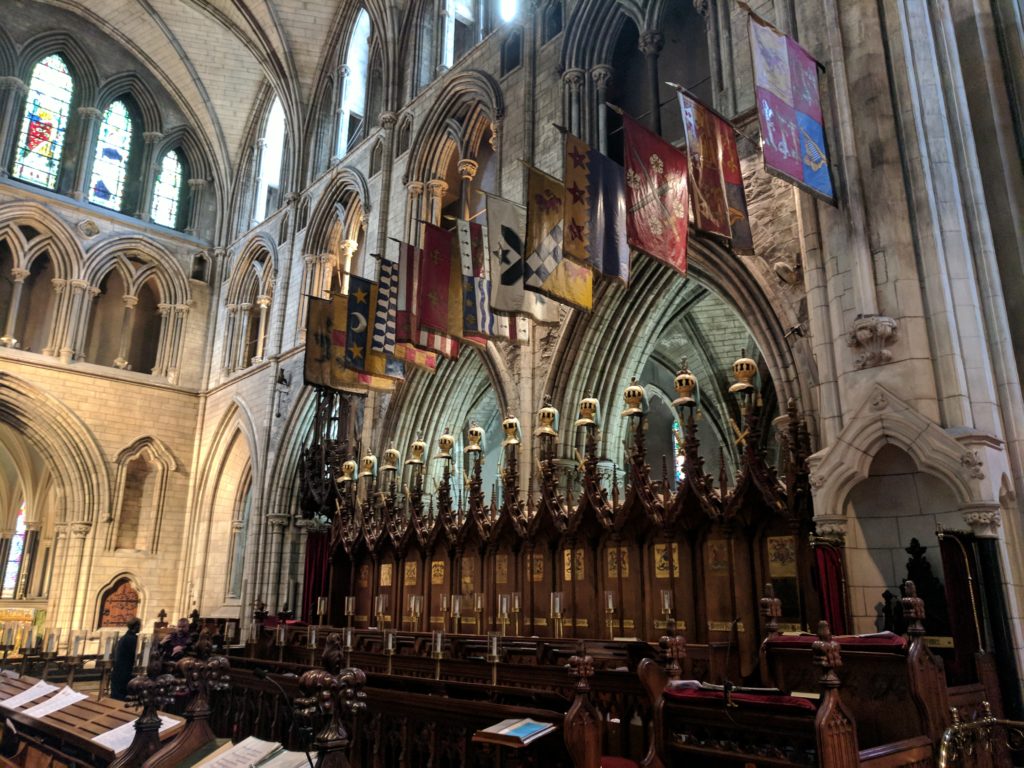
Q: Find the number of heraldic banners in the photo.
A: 13